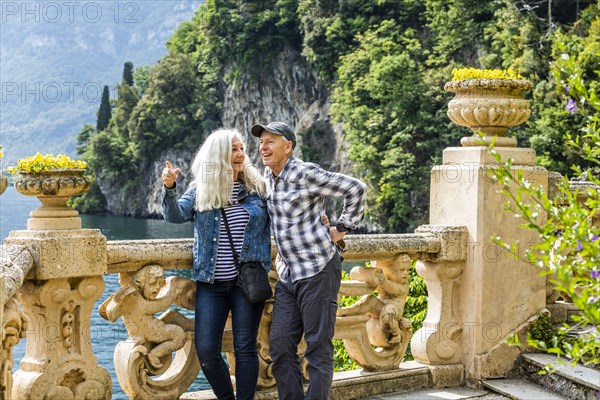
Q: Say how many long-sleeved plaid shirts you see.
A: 1